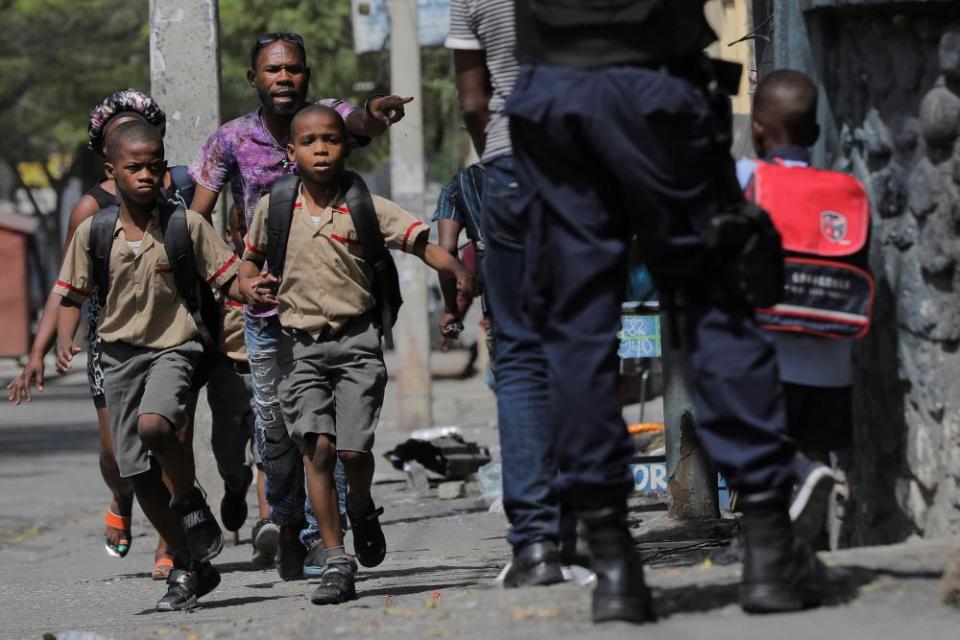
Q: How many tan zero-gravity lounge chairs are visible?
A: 0